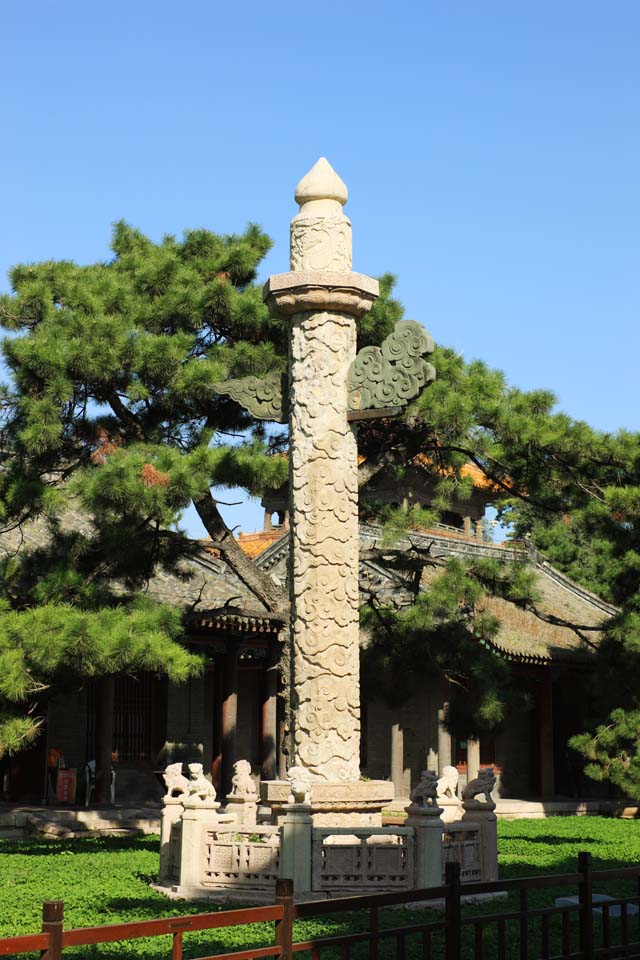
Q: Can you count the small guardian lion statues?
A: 7